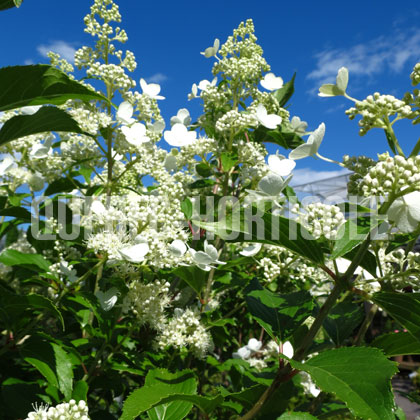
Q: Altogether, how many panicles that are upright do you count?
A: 2